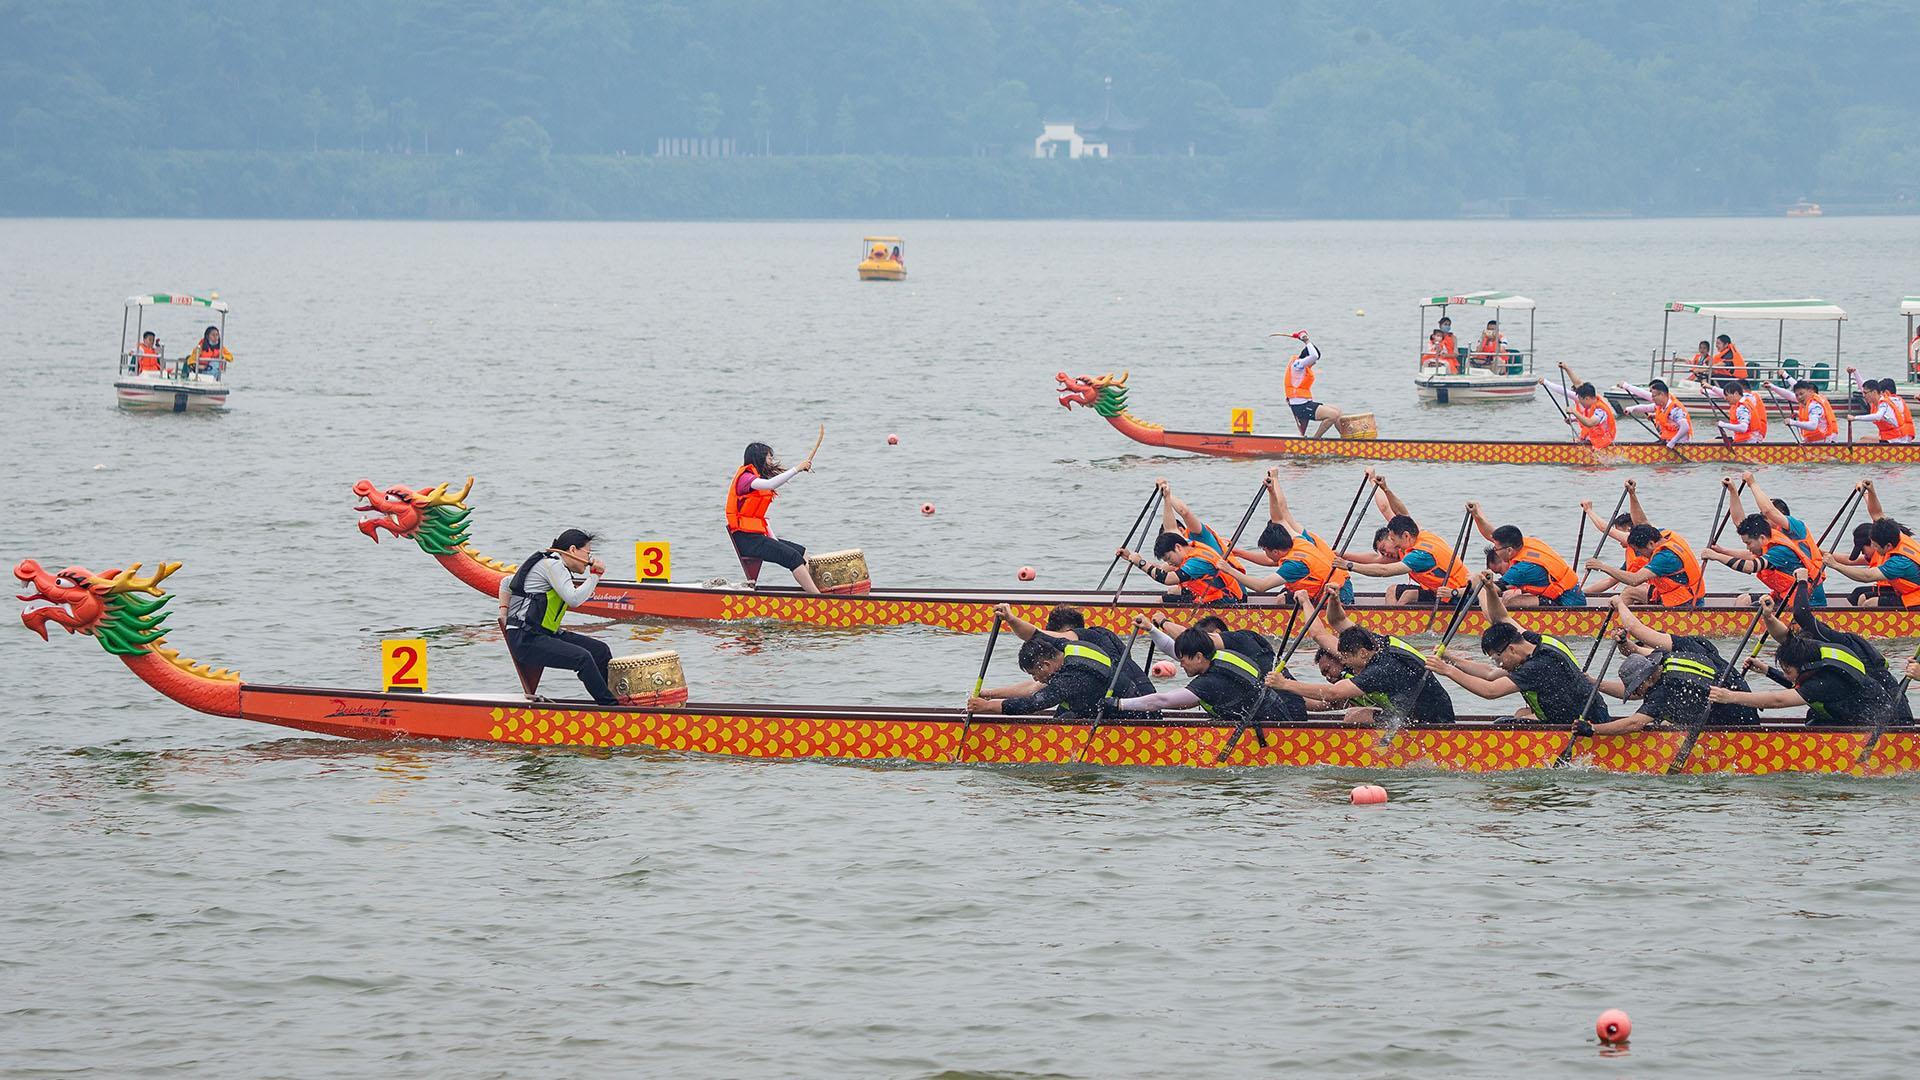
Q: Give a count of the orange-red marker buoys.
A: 6